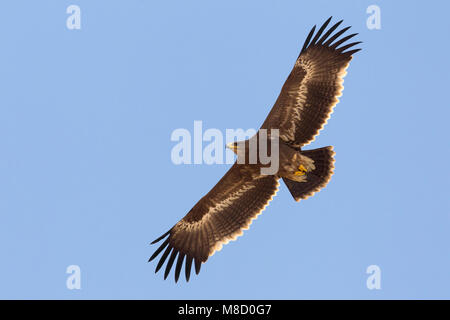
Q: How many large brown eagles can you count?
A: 1